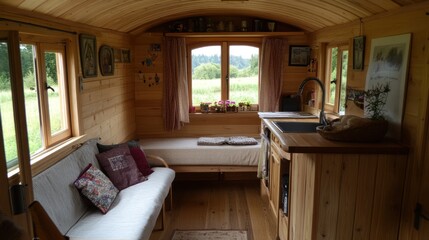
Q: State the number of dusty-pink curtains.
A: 2